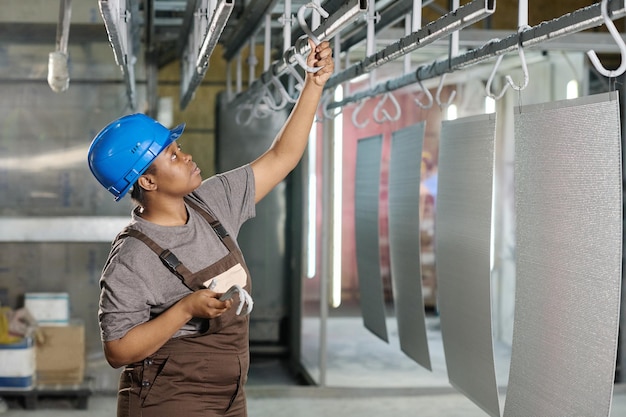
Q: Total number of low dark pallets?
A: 1